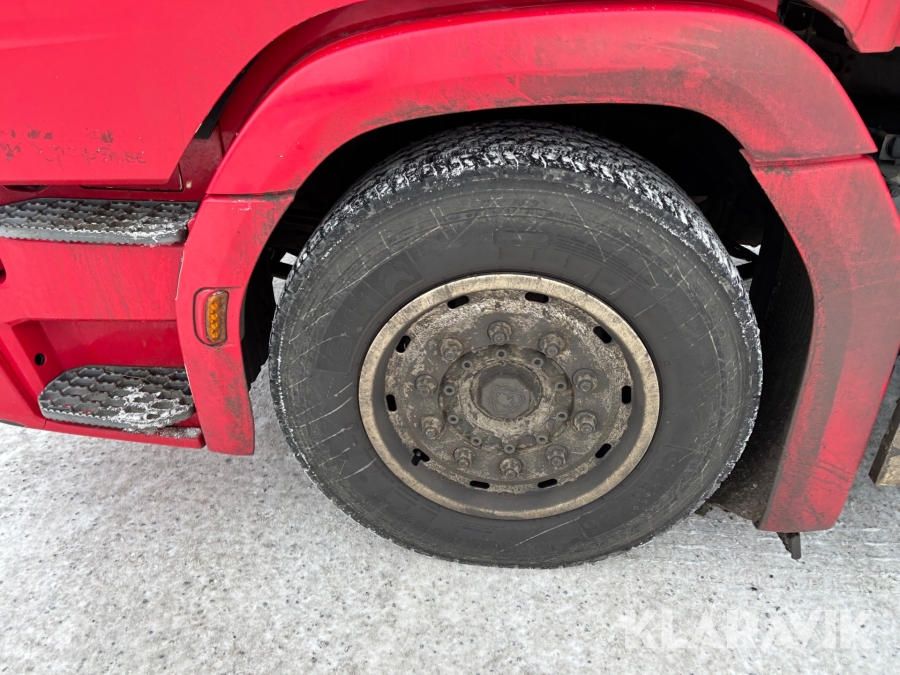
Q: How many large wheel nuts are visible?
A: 10